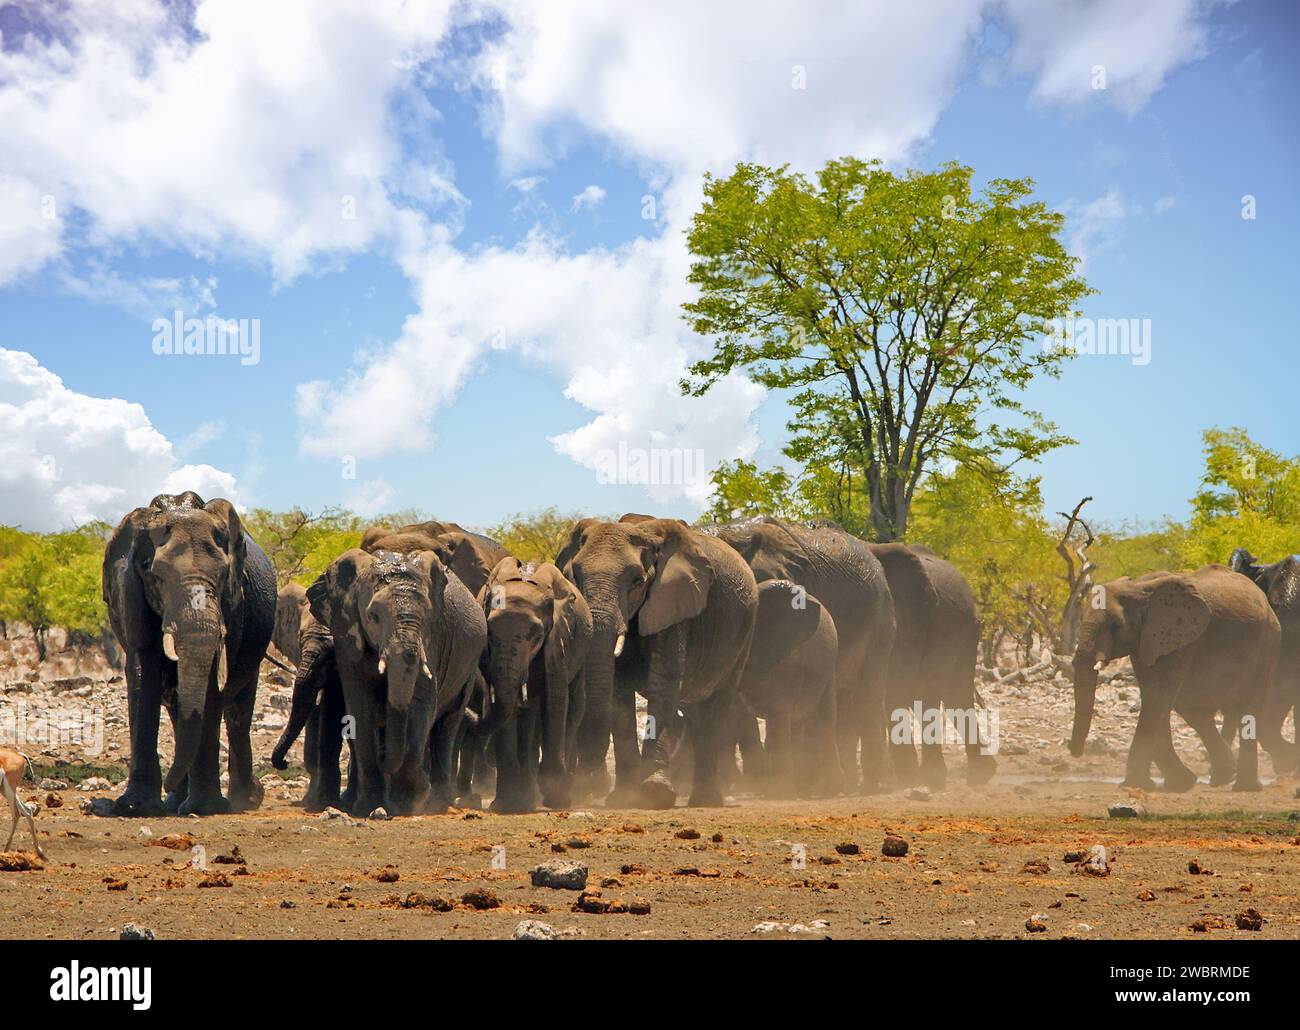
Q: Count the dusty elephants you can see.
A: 11